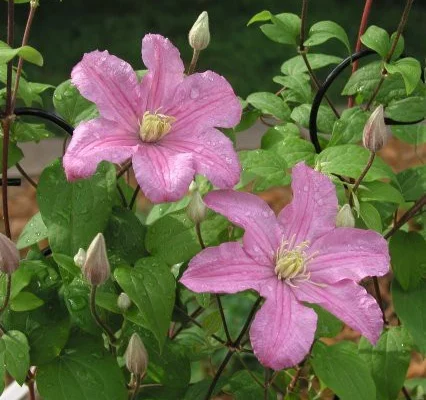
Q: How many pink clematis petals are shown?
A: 12